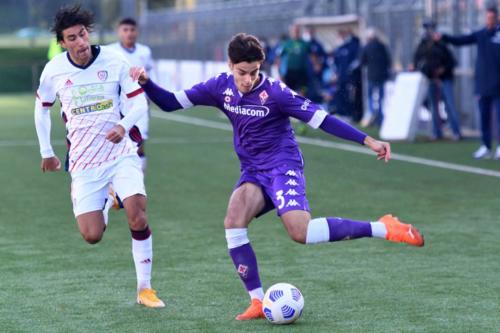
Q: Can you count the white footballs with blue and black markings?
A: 1